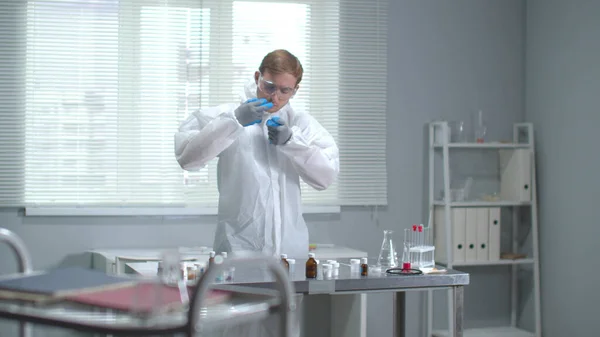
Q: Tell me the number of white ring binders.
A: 5